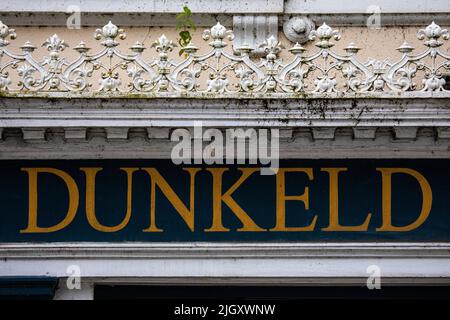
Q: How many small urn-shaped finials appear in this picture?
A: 8